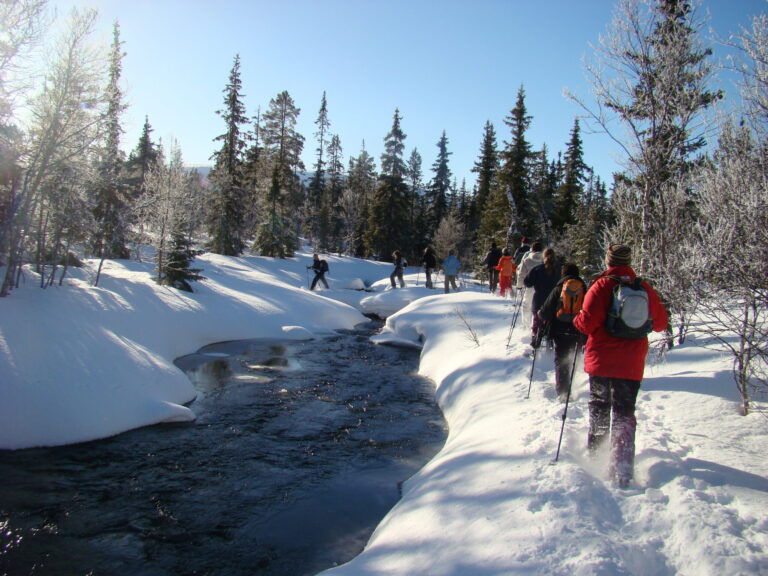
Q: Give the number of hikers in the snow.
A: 11